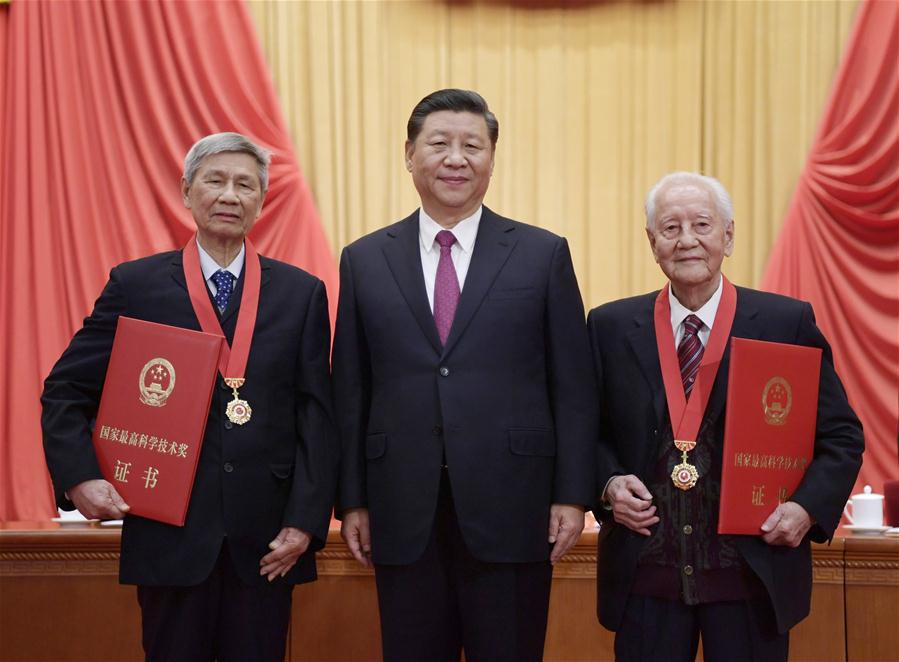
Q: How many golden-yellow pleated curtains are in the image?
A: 1